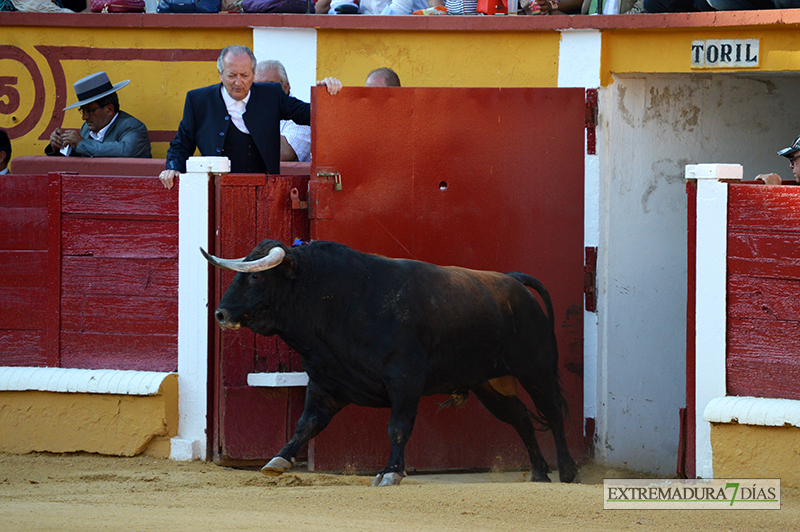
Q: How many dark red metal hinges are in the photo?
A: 3